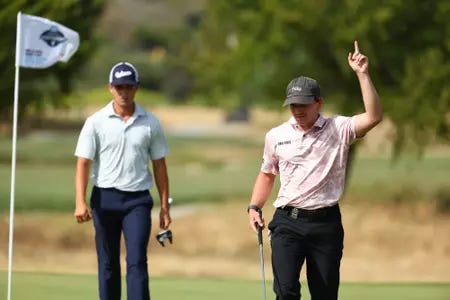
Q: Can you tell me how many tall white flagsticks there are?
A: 1